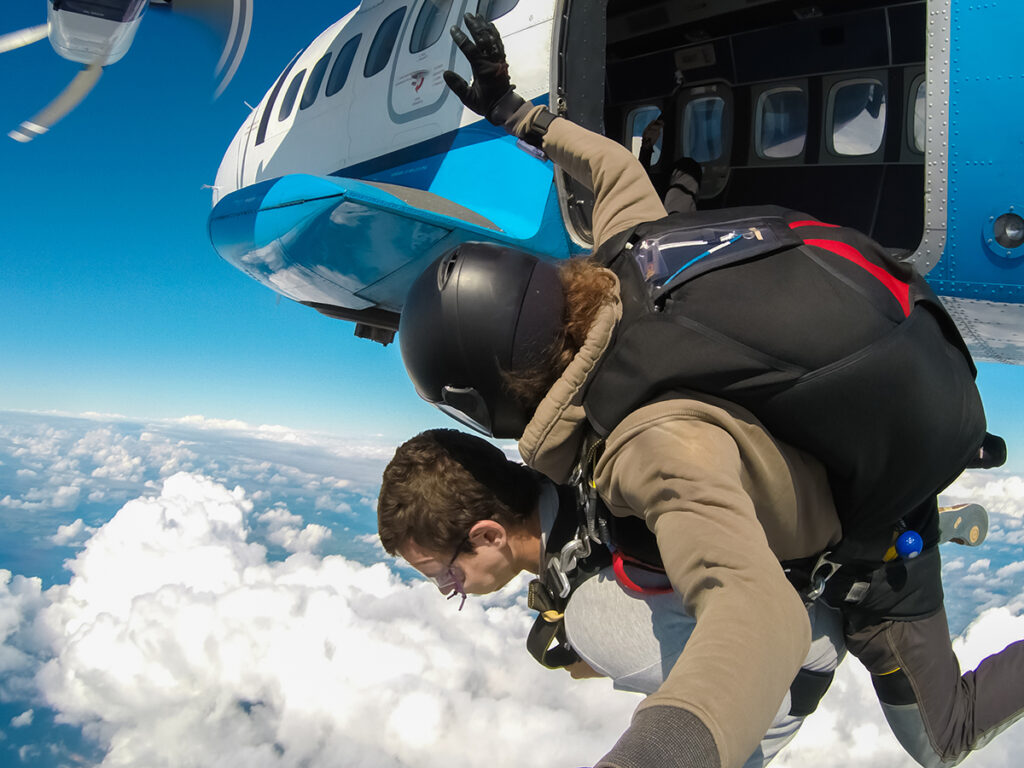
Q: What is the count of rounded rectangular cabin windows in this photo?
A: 11